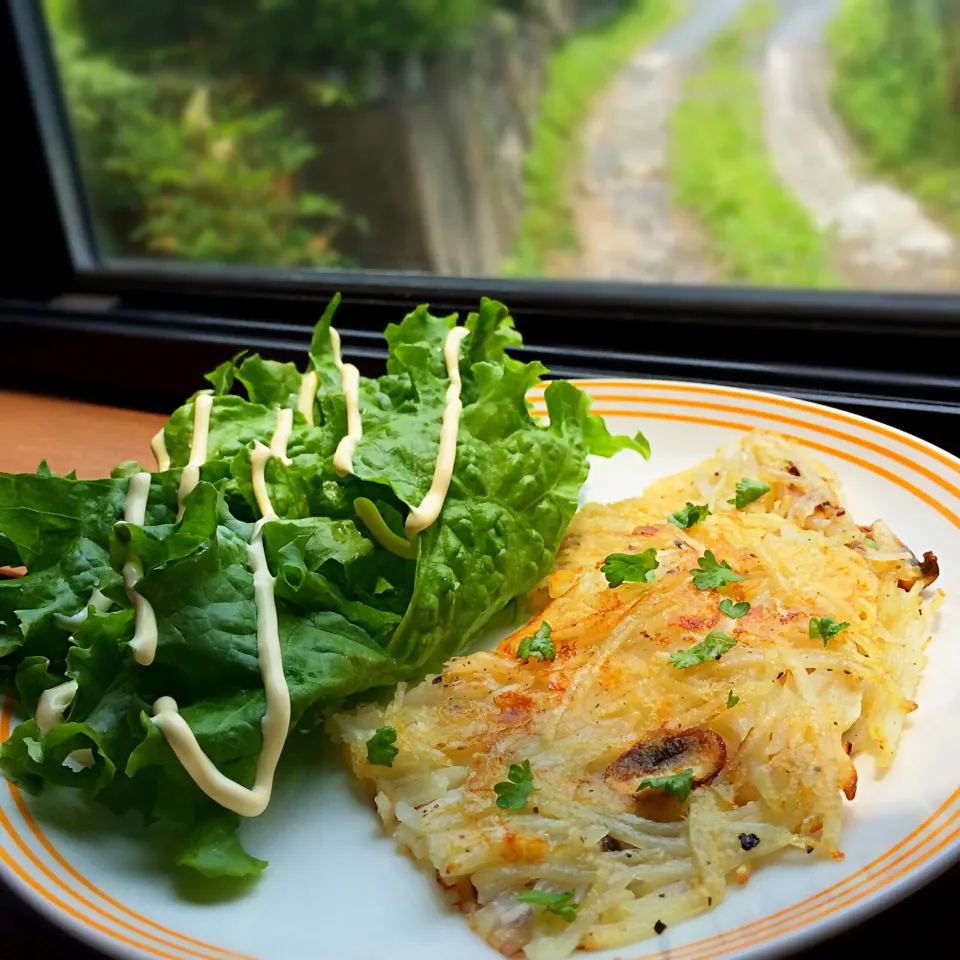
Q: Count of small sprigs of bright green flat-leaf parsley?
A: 13